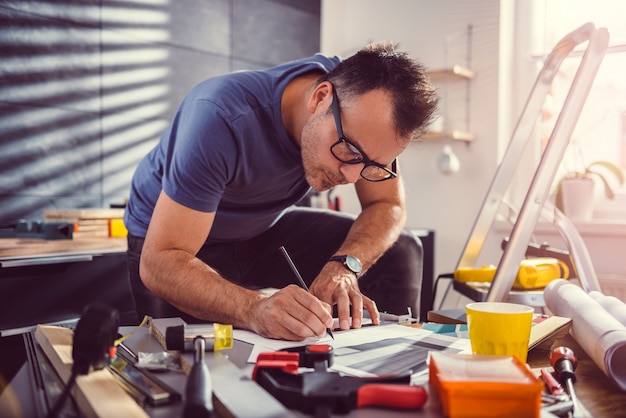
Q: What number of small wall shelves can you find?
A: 2